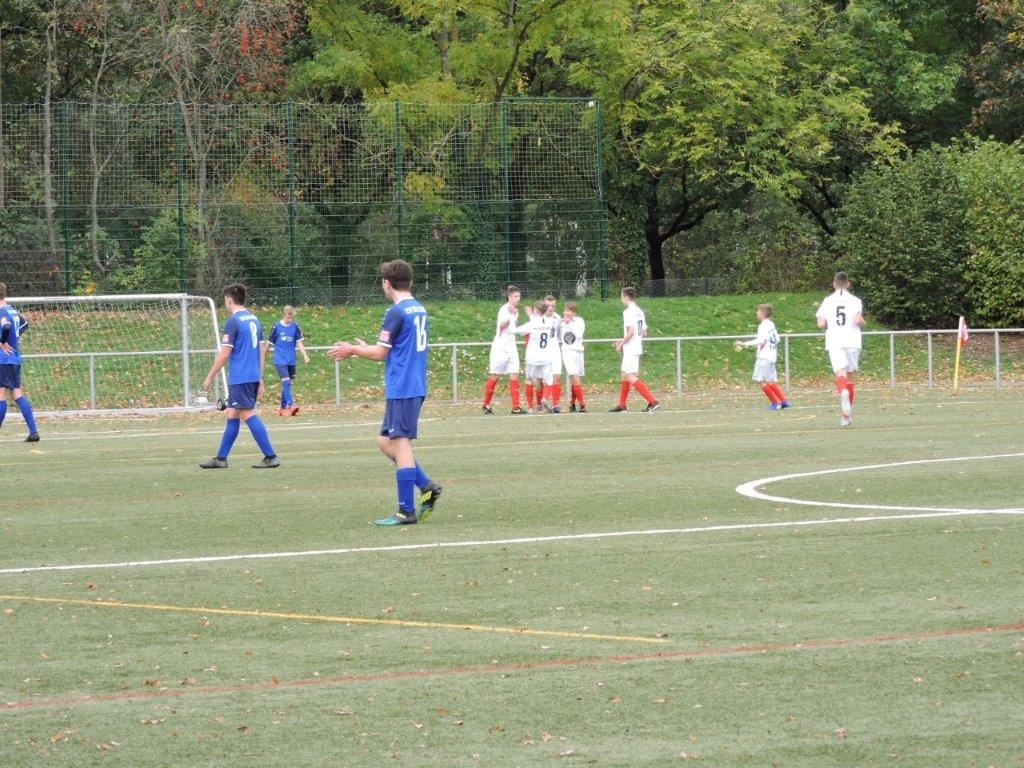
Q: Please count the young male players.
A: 11